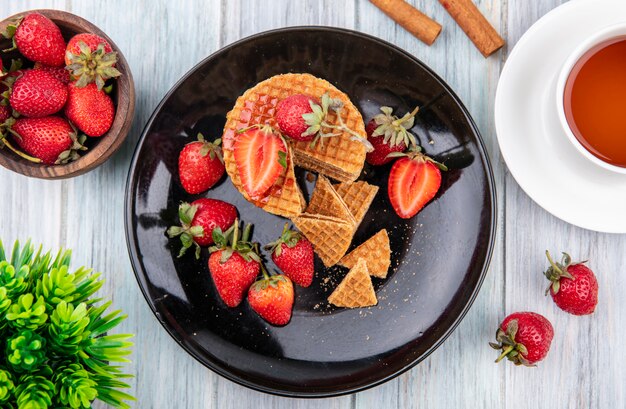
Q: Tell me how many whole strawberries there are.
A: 14